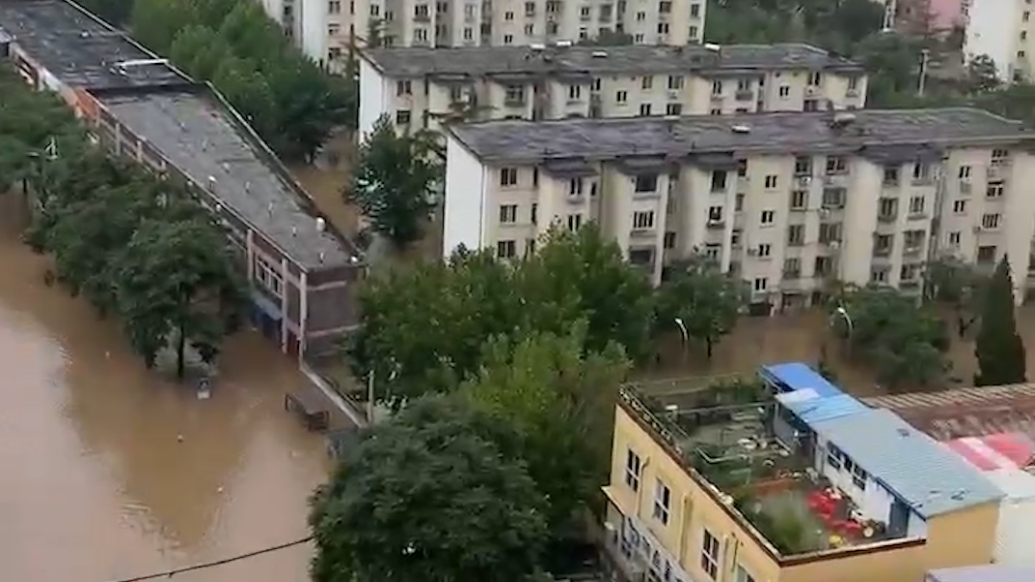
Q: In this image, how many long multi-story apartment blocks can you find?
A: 3